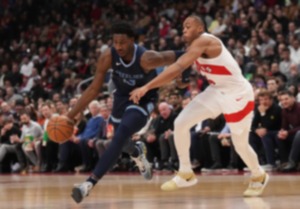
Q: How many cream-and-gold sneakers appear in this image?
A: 2